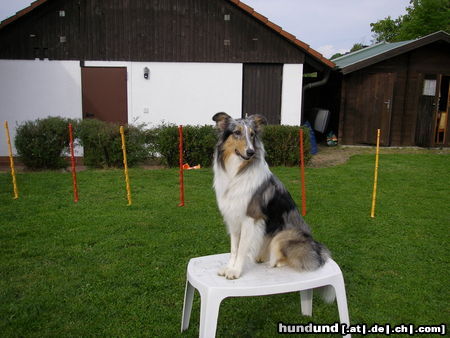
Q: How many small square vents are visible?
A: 4